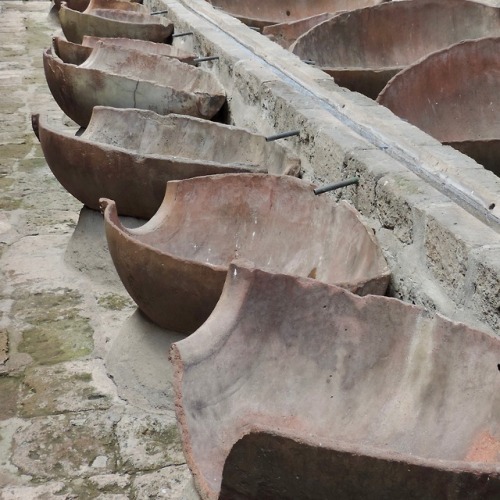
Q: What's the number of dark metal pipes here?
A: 5